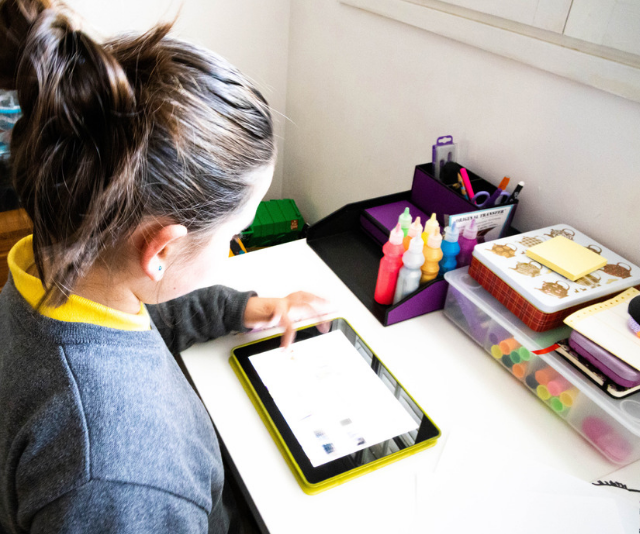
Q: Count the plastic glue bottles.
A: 8